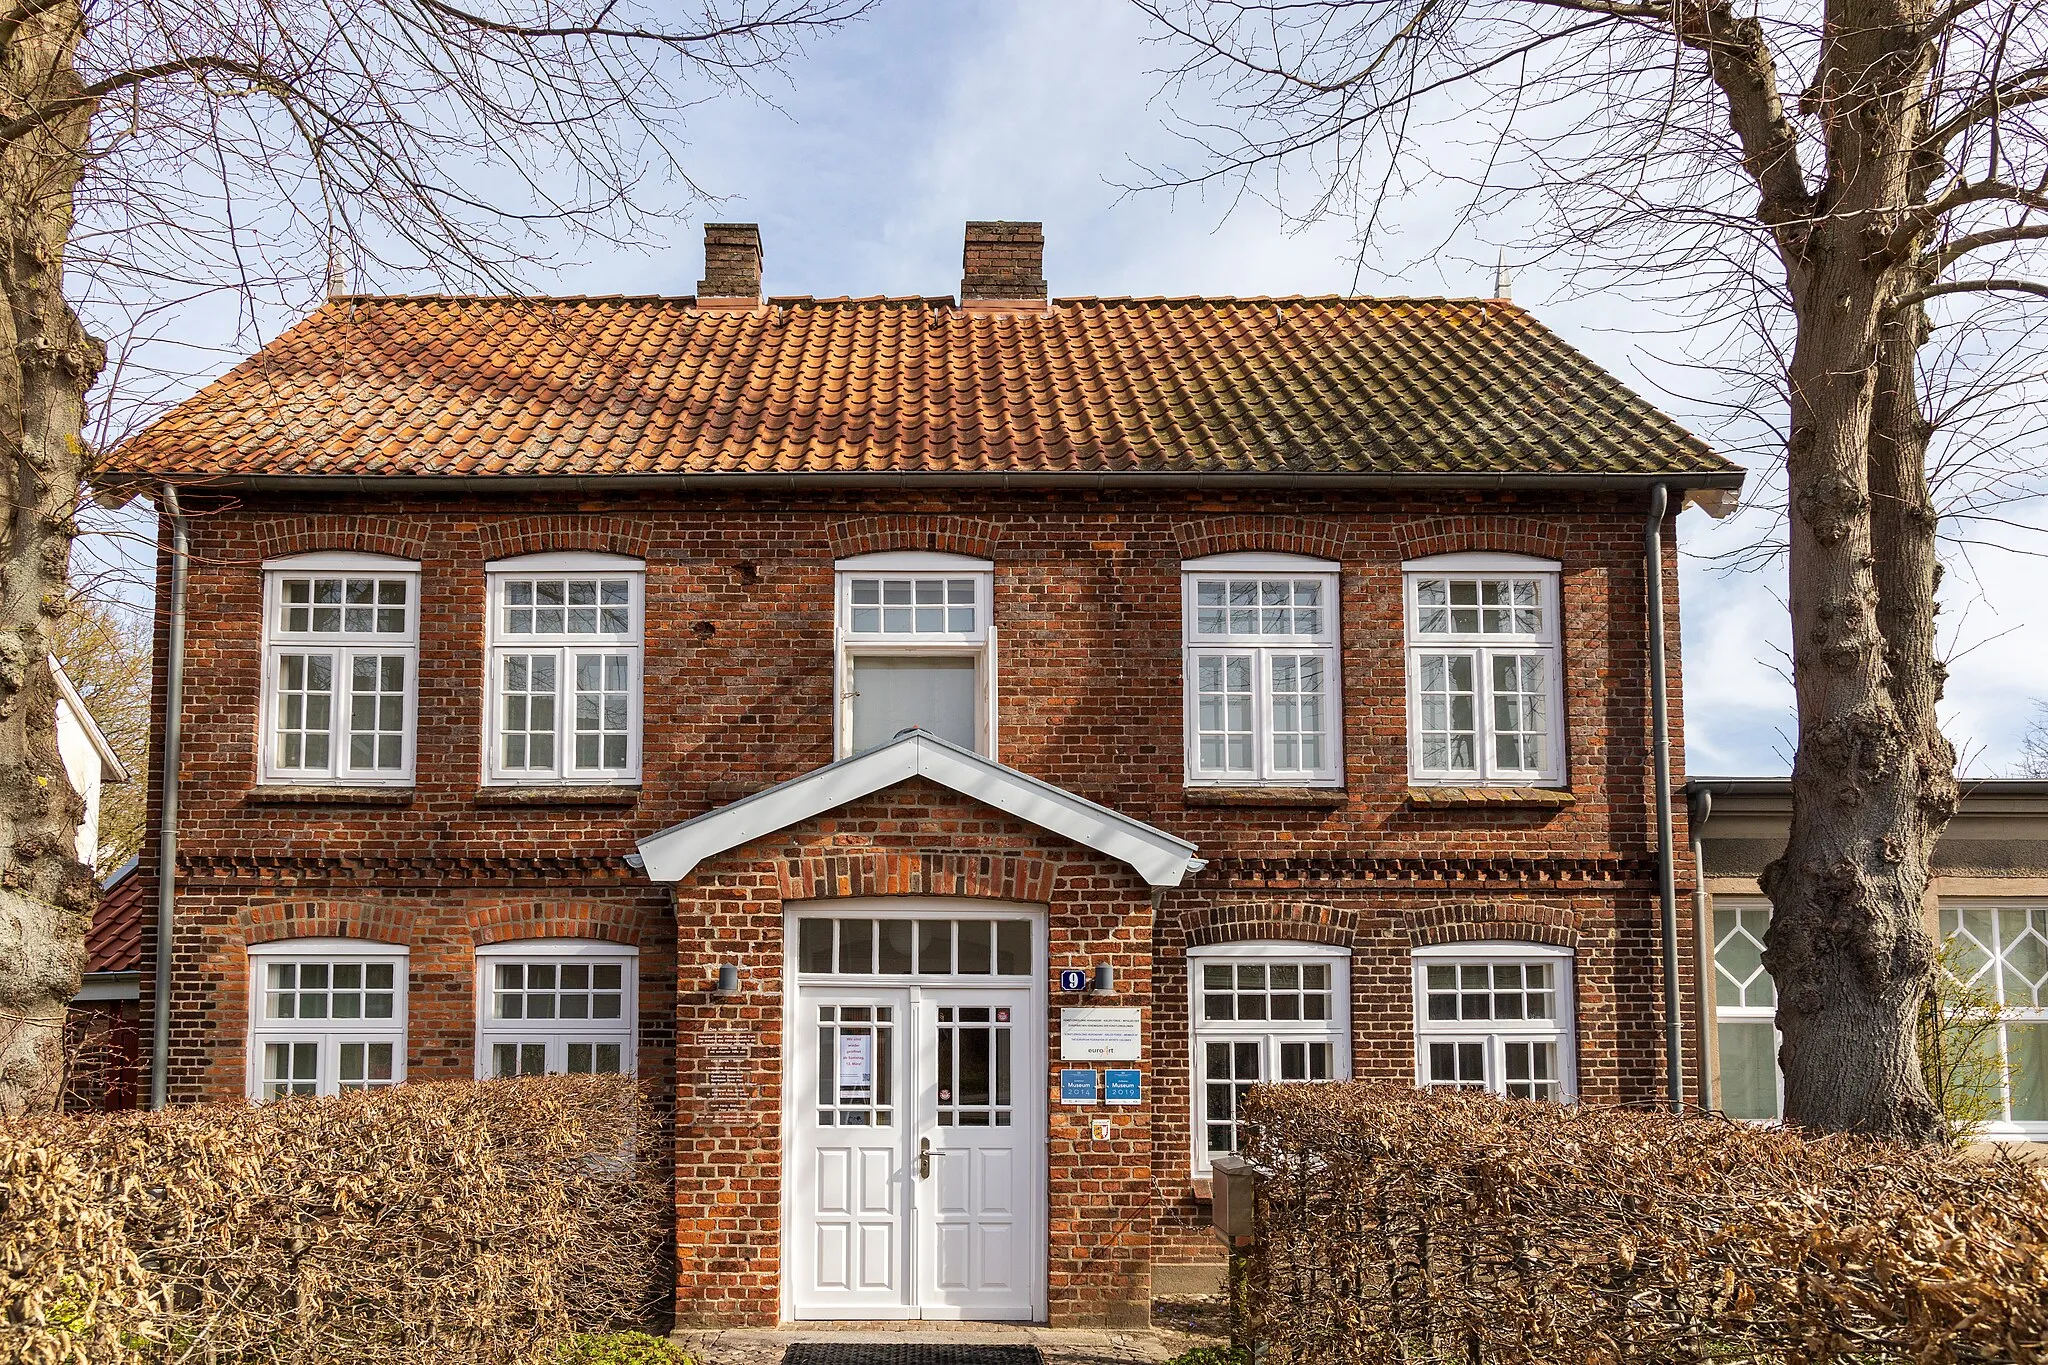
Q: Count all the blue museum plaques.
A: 2